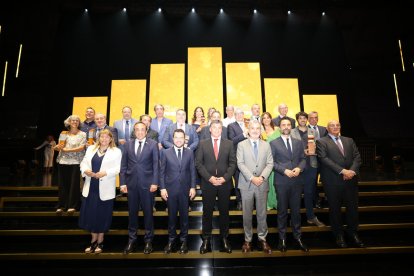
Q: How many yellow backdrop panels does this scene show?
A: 7